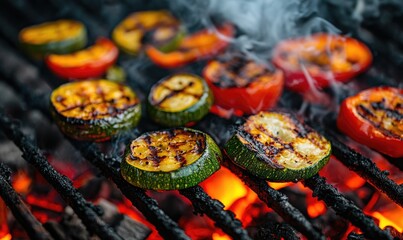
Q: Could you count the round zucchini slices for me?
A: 6